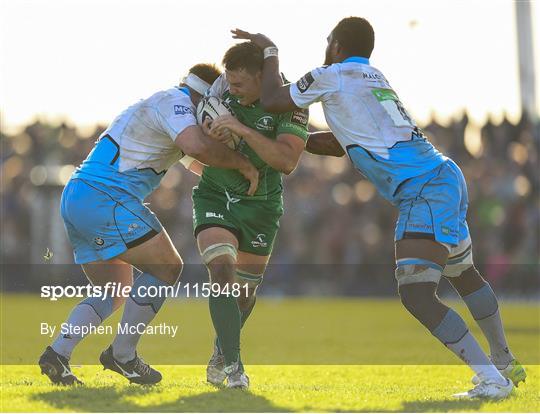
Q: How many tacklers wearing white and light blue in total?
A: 2